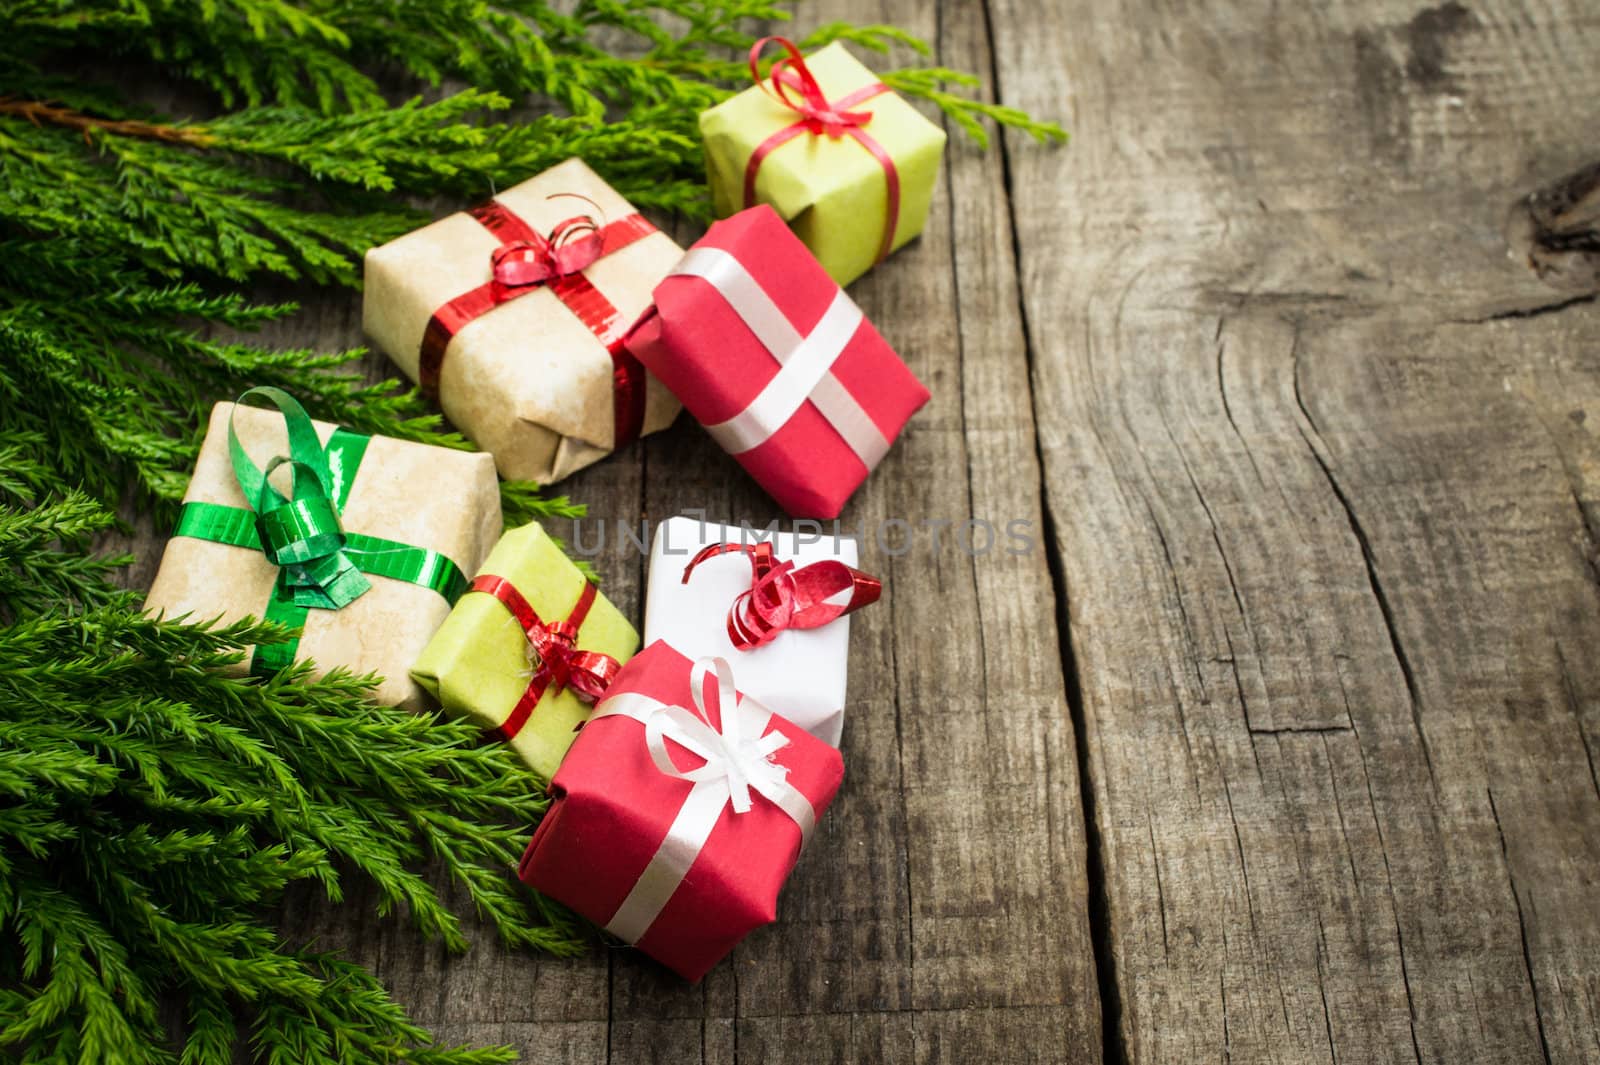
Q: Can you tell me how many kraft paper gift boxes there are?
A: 2